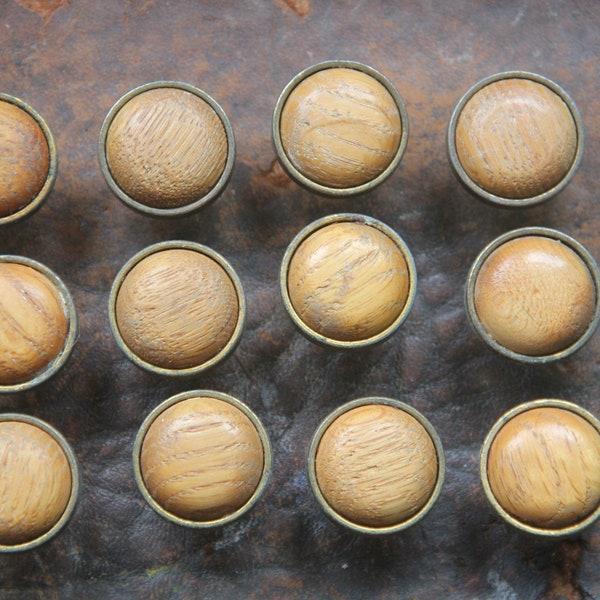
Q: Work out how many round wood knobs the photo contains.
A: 12